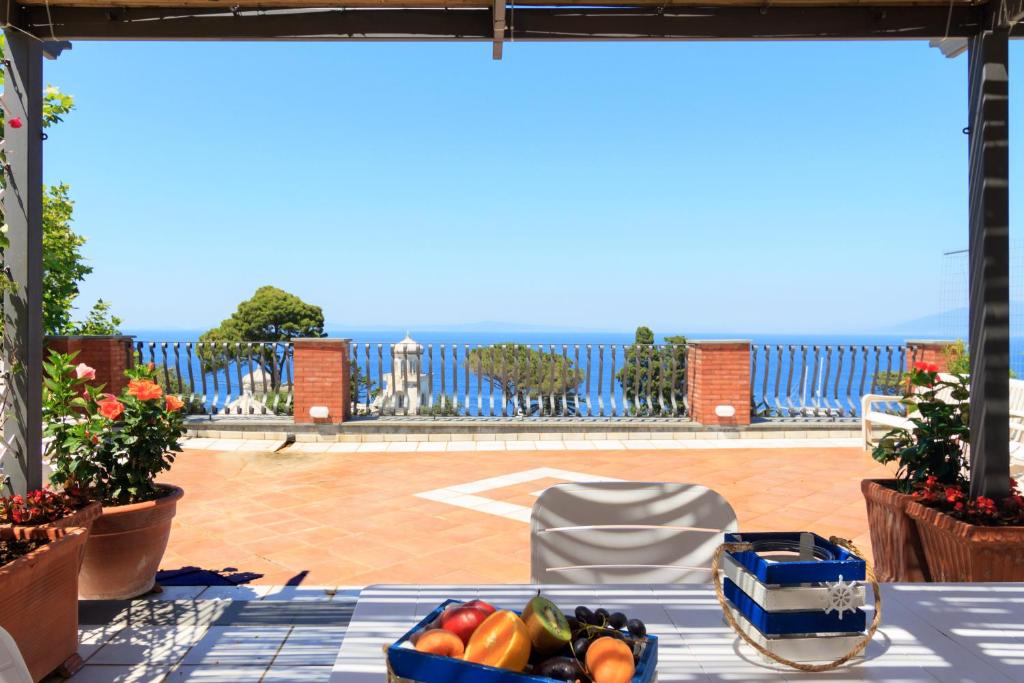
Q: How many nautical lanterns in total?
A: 1